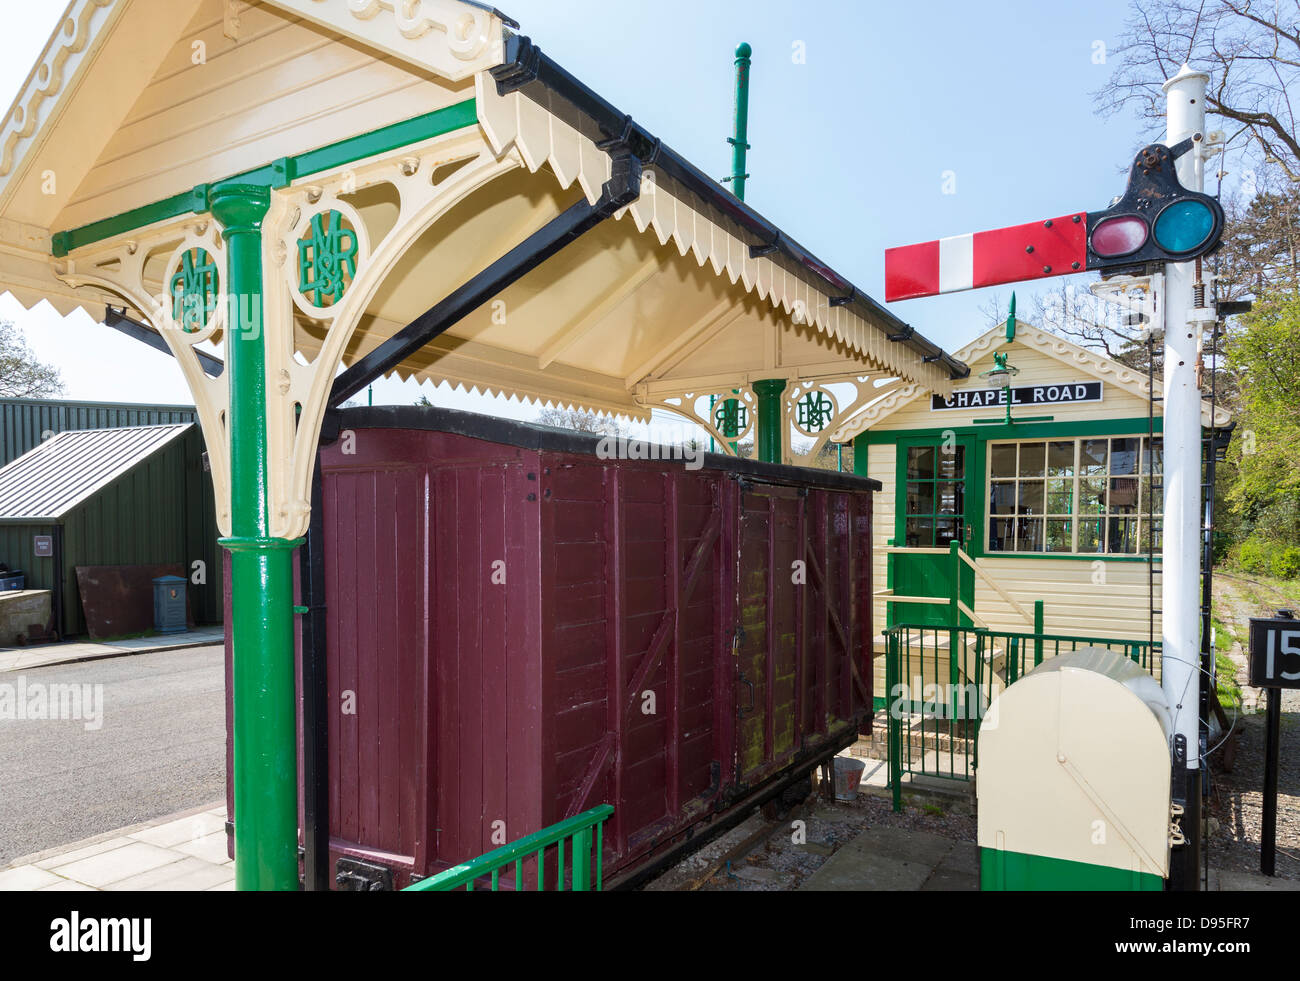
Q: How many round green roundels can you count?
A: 4